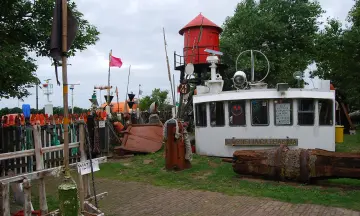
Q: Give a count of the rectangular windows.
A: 7